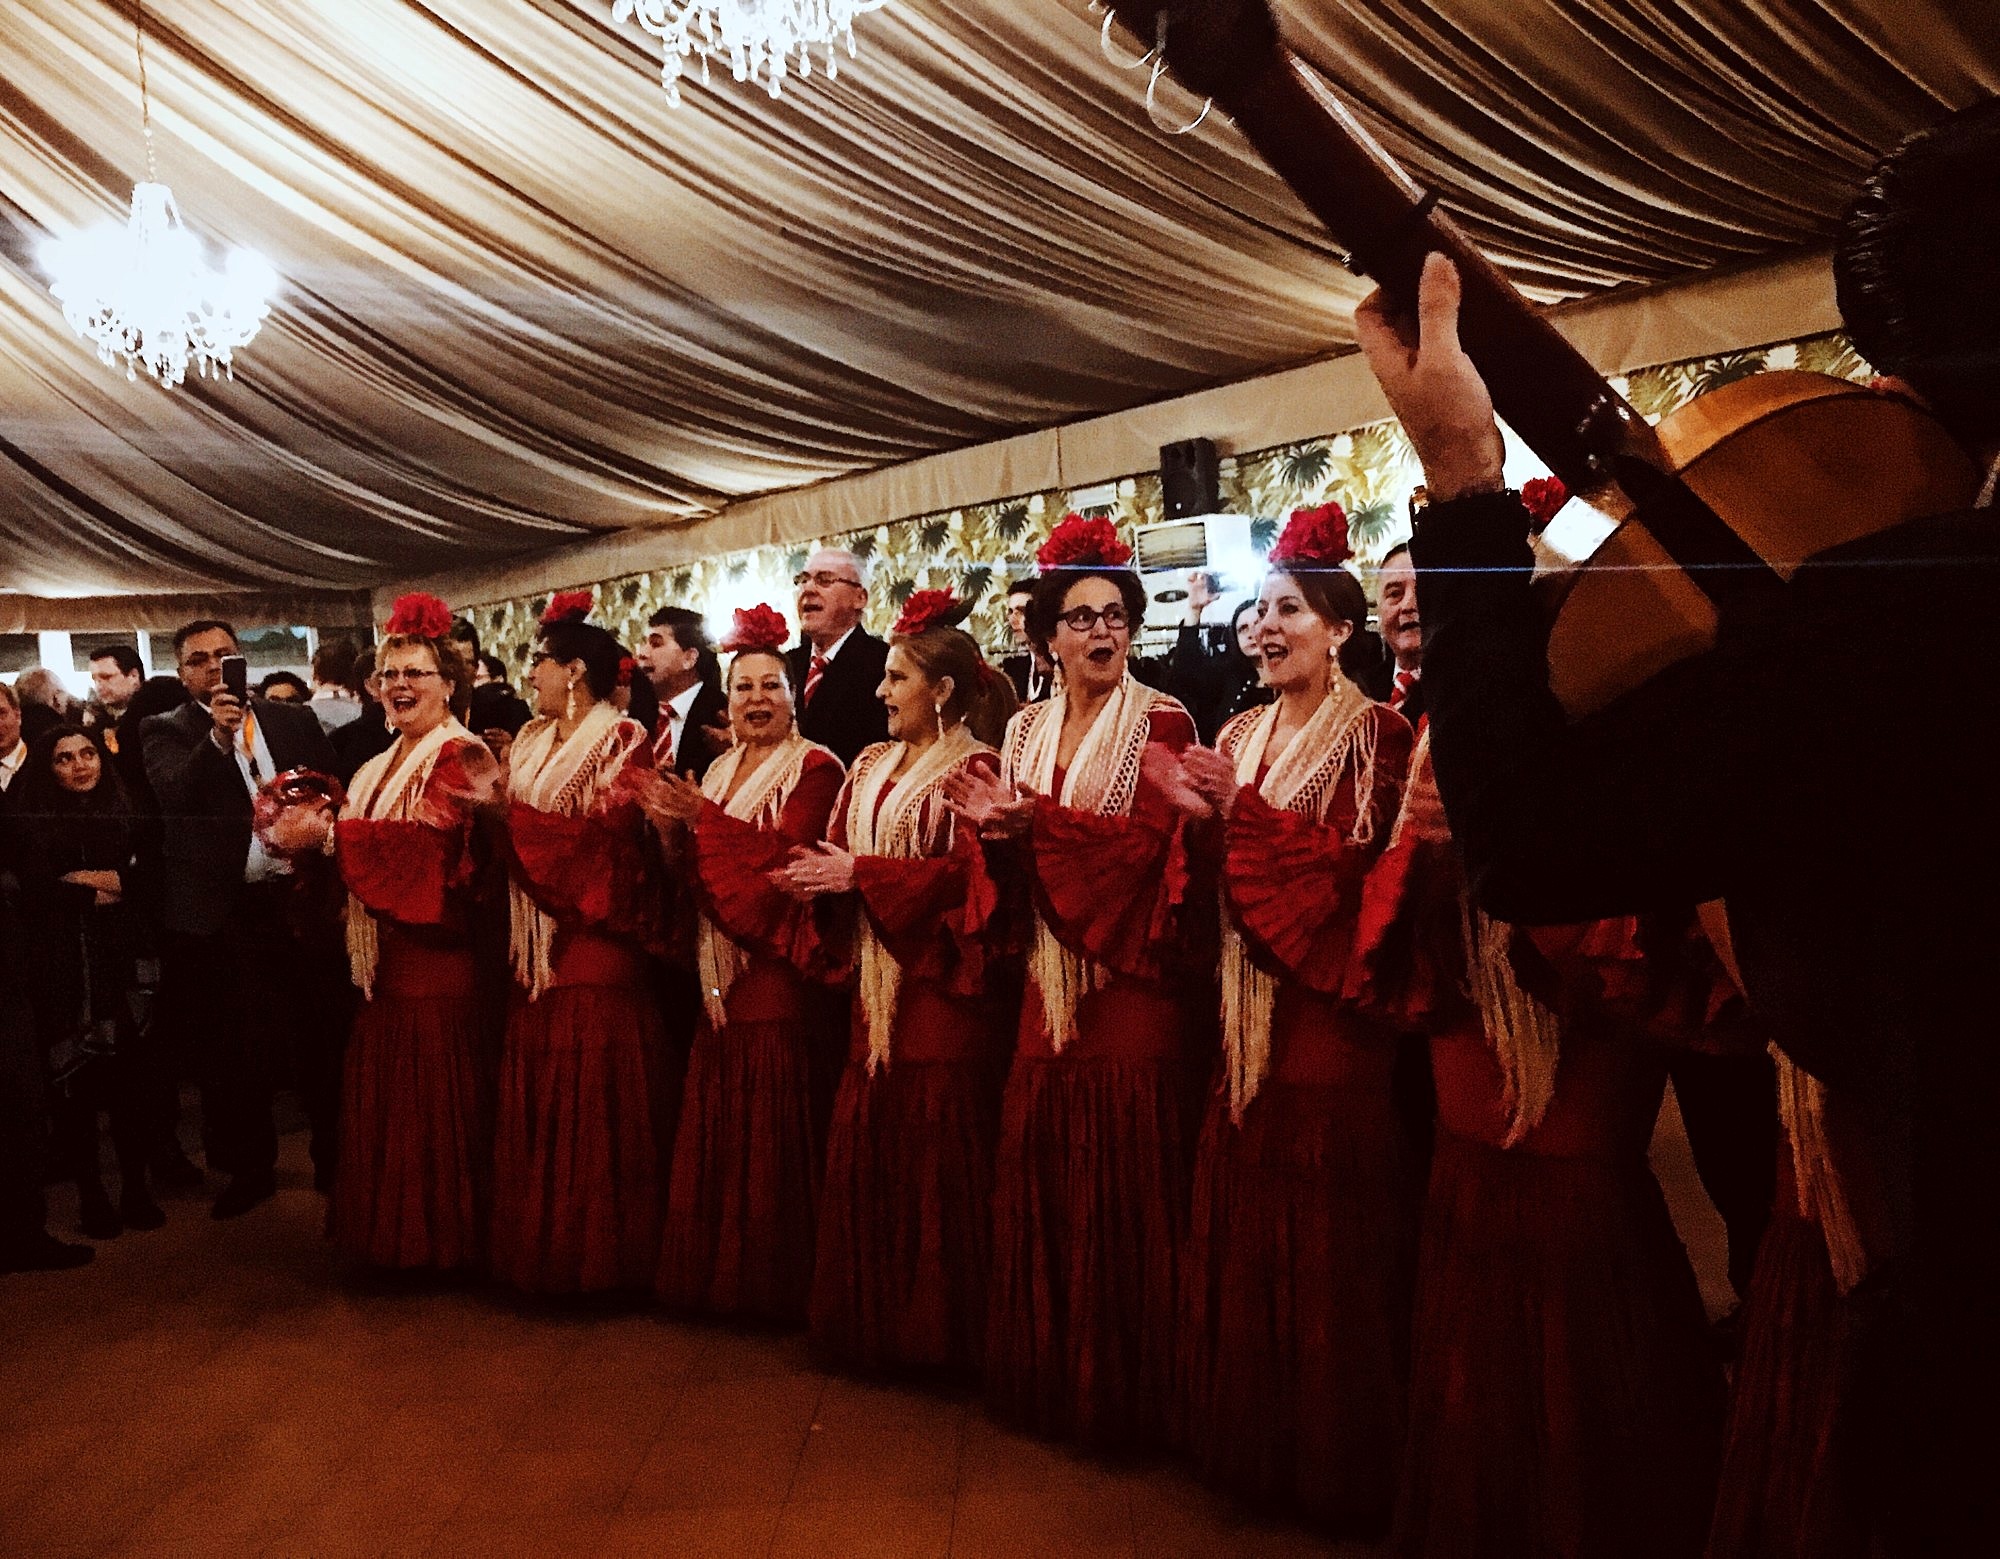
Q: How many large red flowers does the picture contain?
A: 7